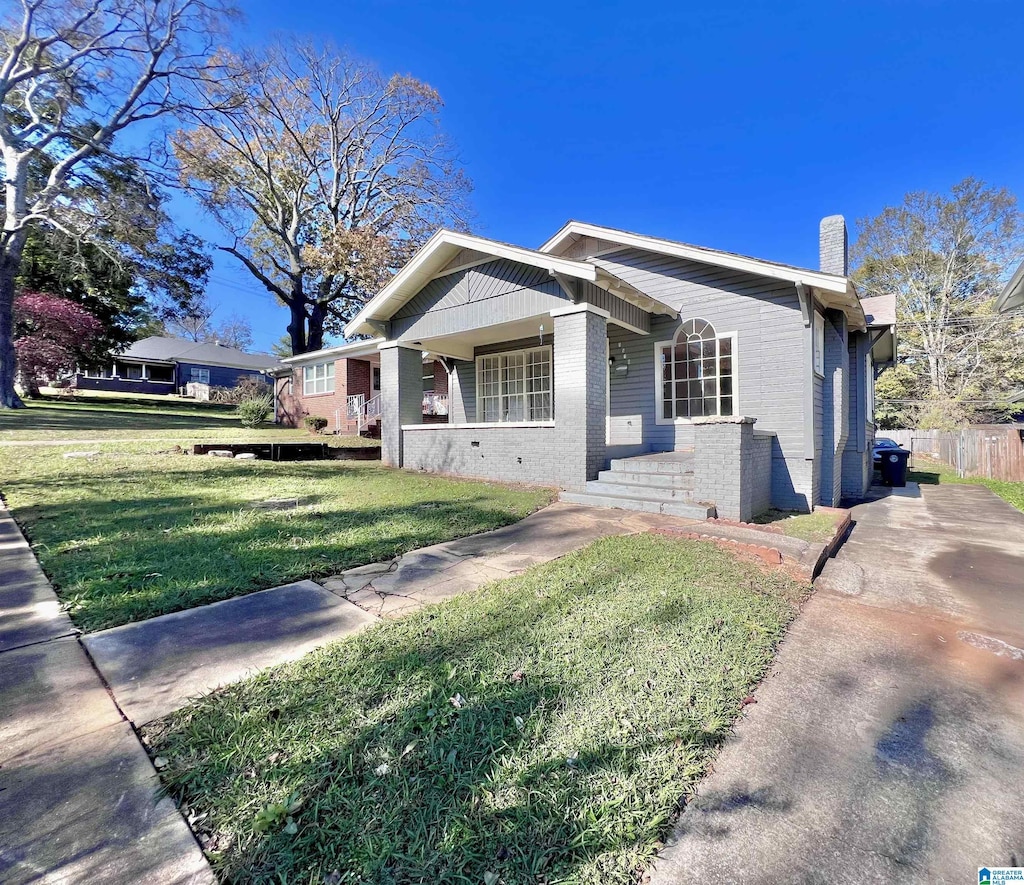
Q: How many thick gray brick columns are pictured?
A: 2